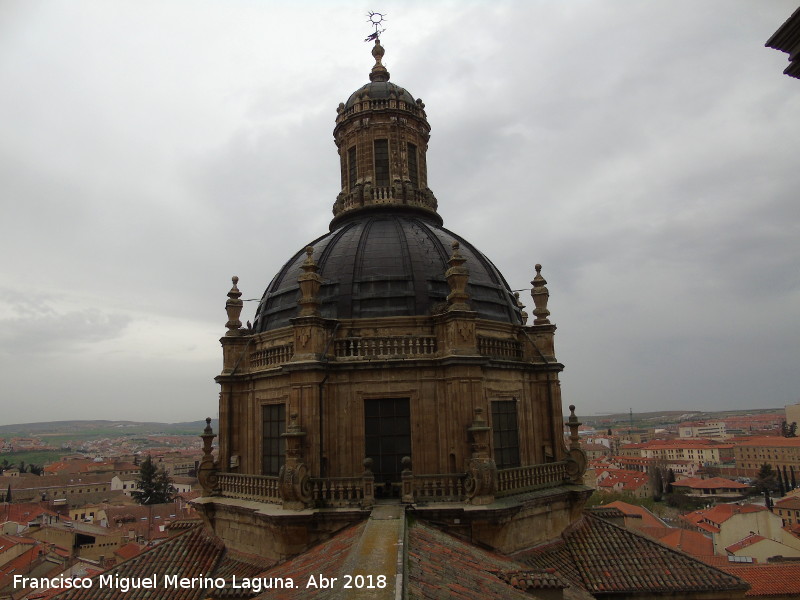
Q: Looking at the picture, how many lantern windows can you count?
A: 3